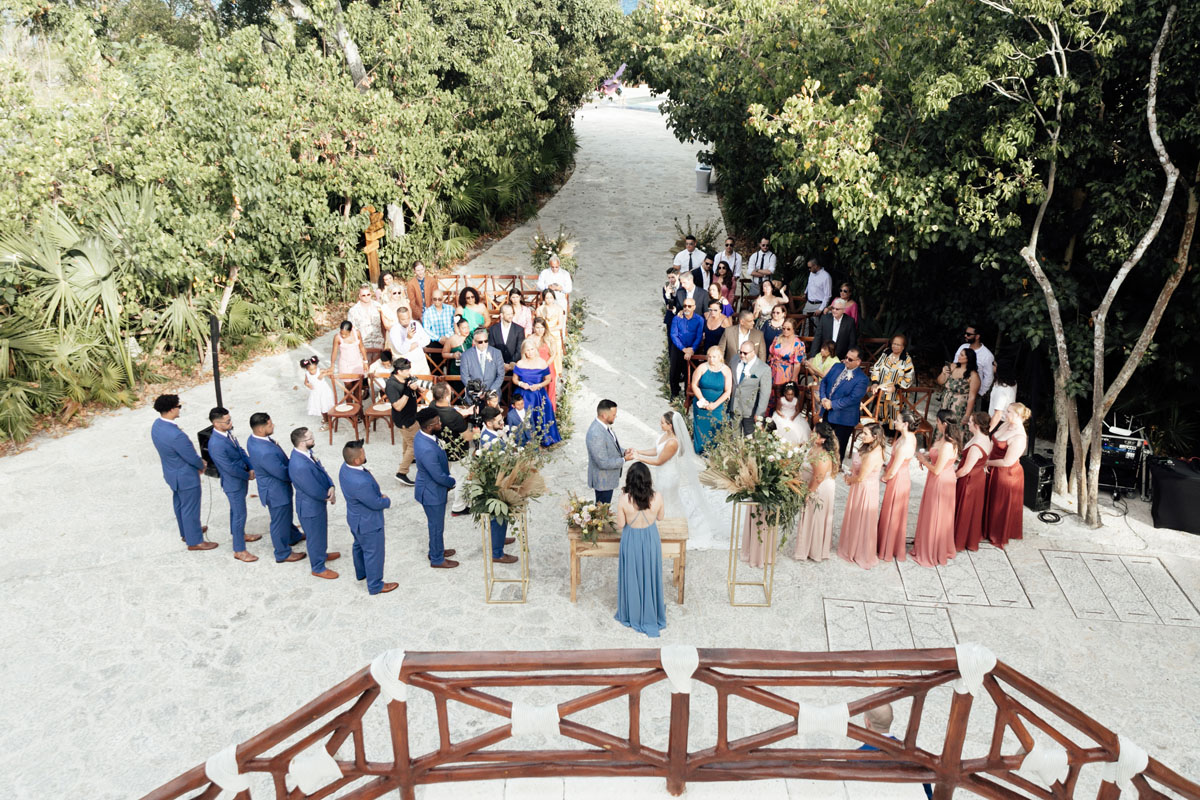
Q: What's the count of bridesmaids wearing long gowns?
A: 7